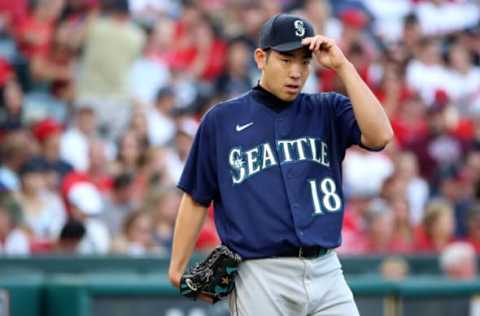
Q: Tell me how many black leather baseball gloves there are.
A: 1